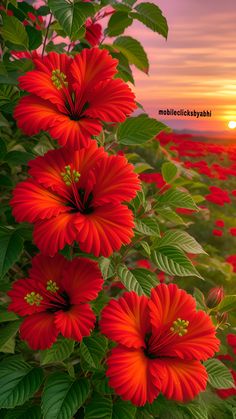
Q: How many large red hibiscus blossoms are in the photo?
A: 4